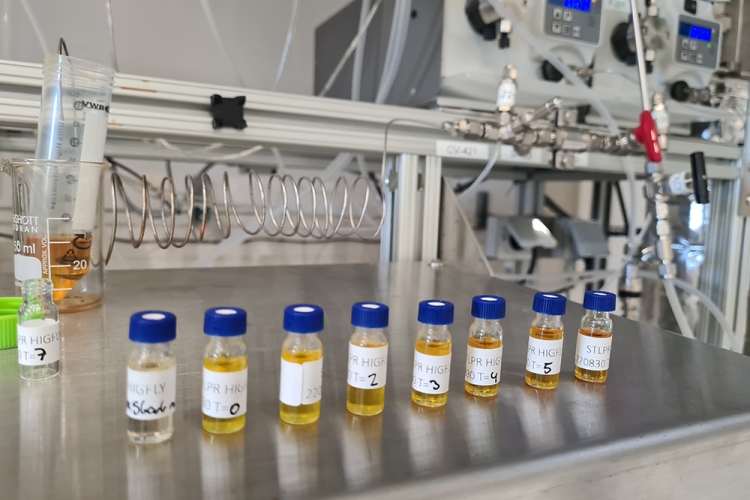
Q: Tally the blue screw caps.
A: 8